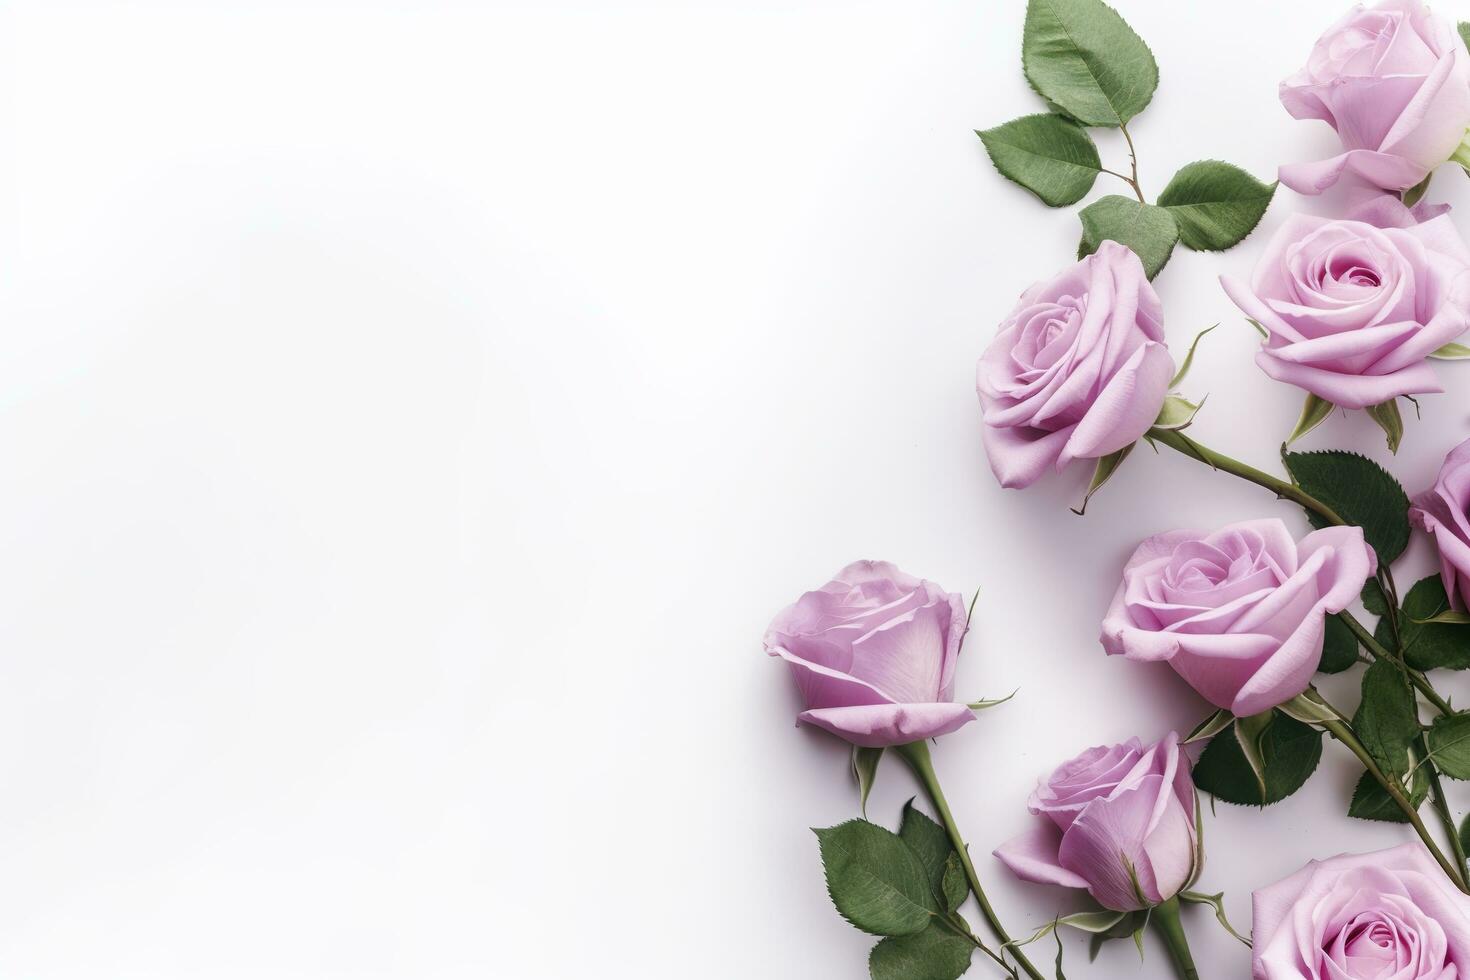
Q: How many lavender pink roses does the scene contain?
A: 8